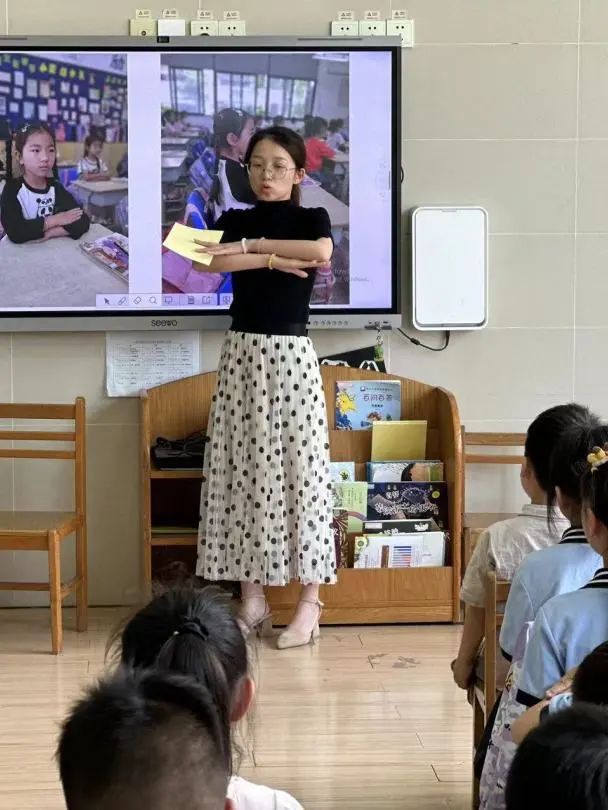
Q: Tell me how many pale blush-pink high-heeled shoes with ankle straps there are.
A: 2